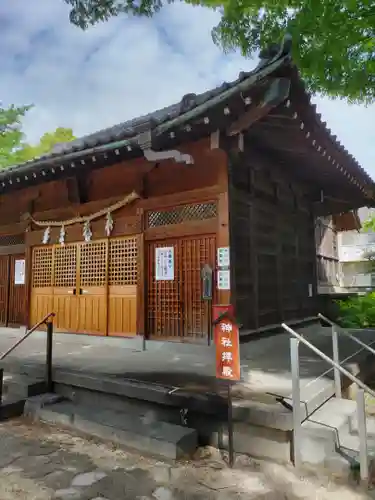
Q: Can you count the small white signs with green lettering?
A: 2